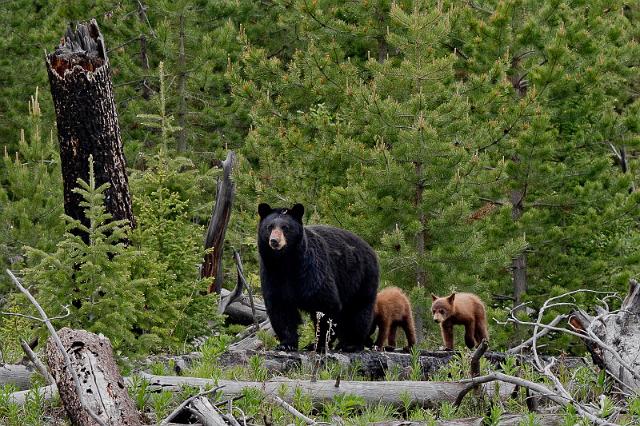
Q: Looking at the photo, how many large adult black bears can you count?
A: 1